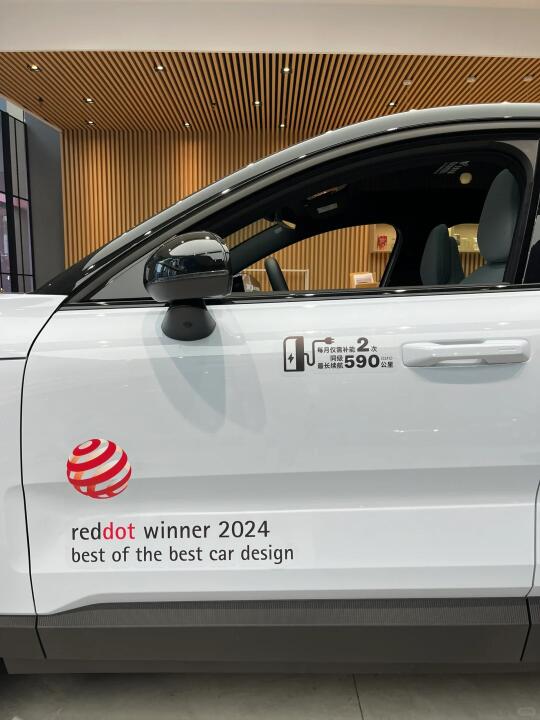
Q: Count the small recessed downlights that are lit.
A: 9